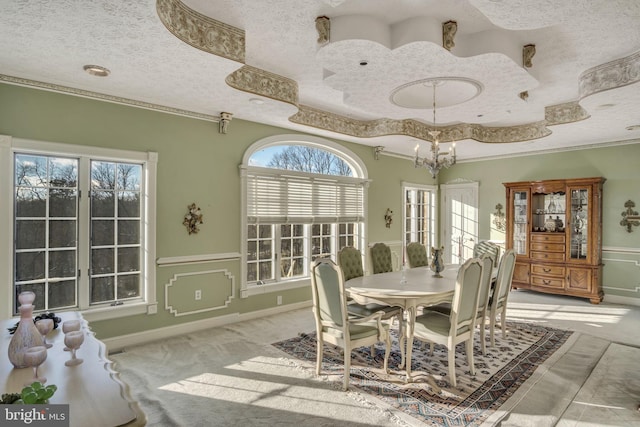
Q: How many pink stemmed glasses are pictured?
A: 4